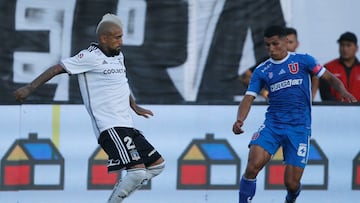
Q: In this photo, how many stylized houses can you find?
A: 5